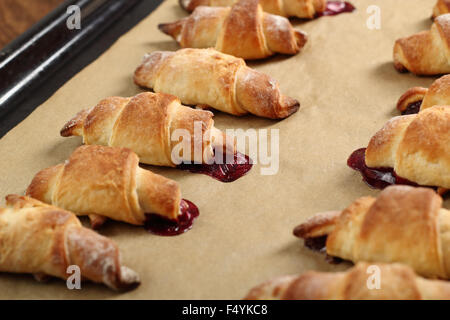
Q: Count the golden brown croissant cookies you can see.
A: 12